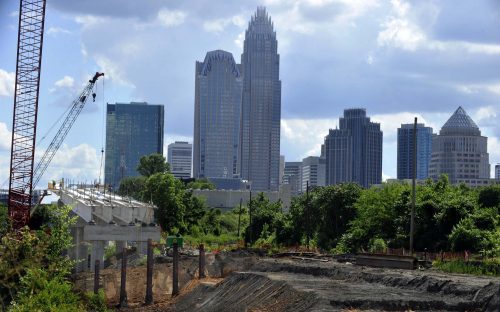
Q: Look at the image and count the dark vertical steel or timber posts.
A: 5